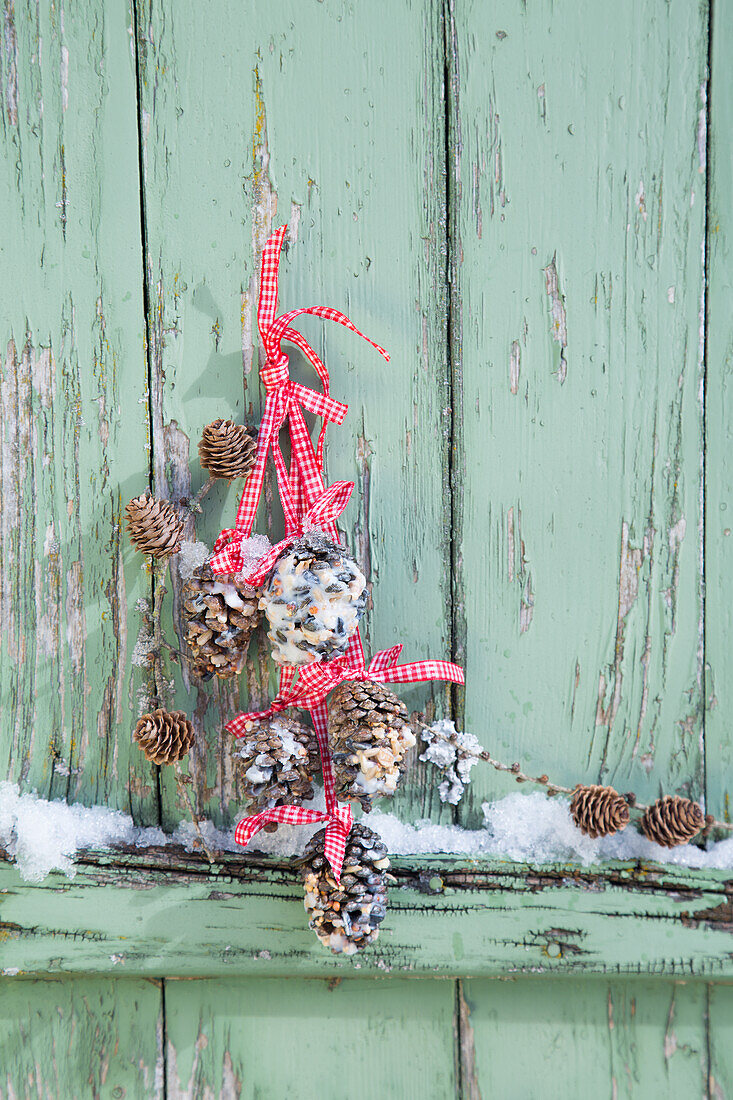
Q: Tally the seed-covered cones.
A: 5